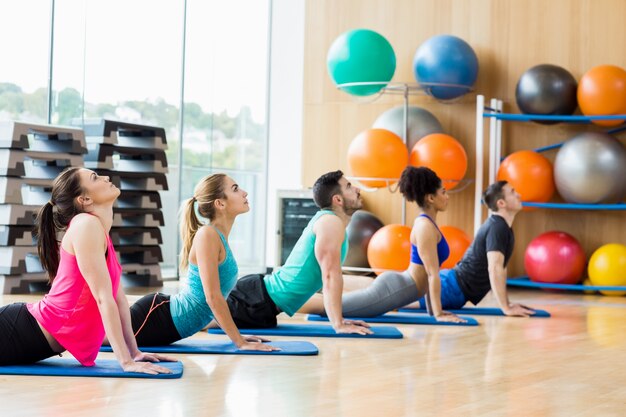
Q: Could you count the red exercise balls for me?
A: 1